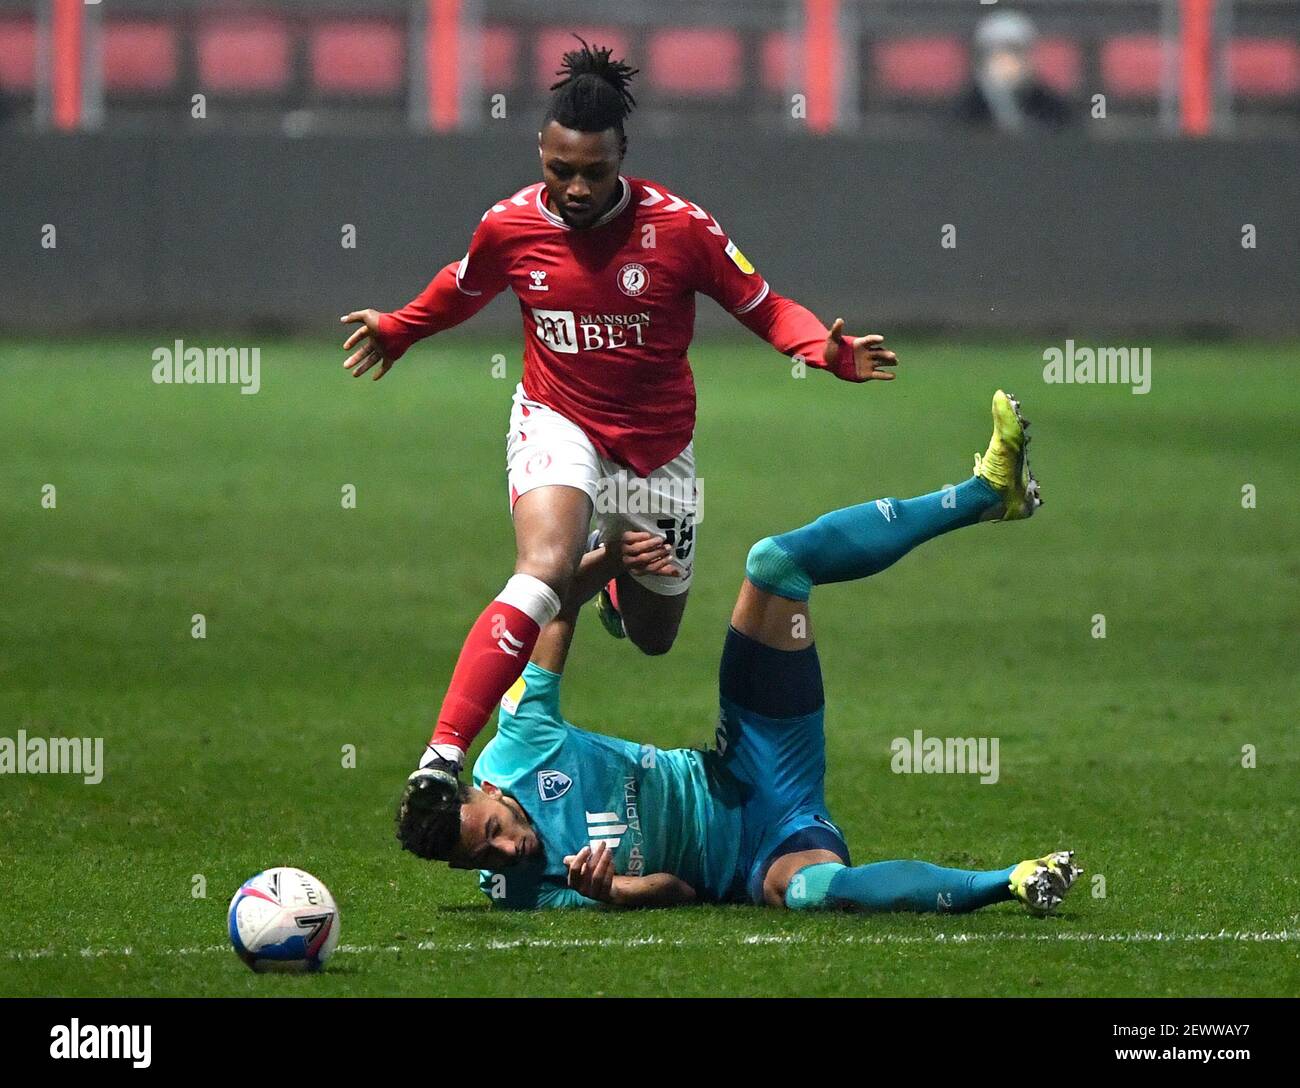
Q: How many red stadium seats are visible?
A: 12